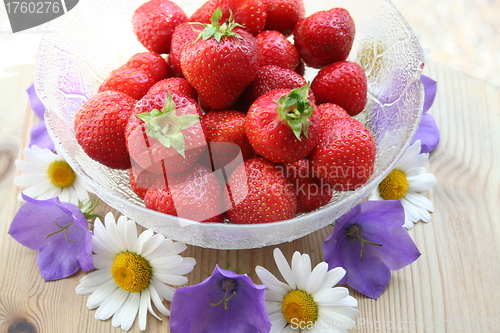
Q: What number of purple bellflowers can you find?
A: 5